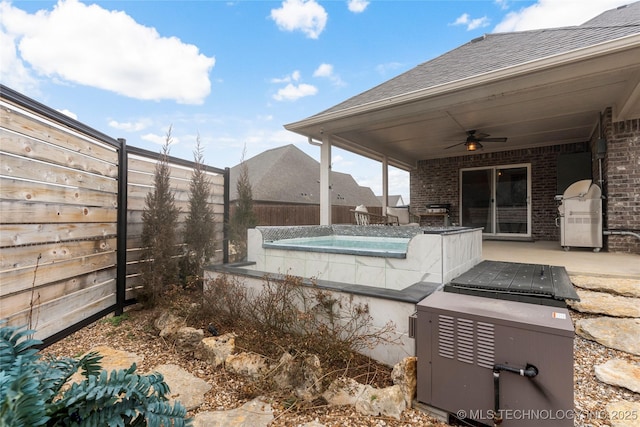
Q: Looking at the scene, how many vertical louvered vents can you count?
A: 3